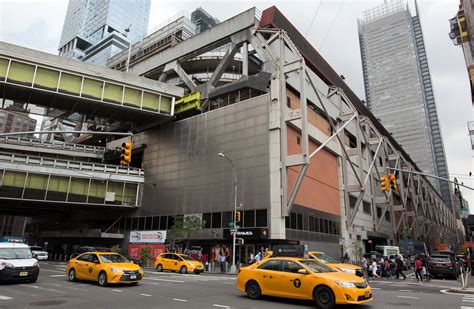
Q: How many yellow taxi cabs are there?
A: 4